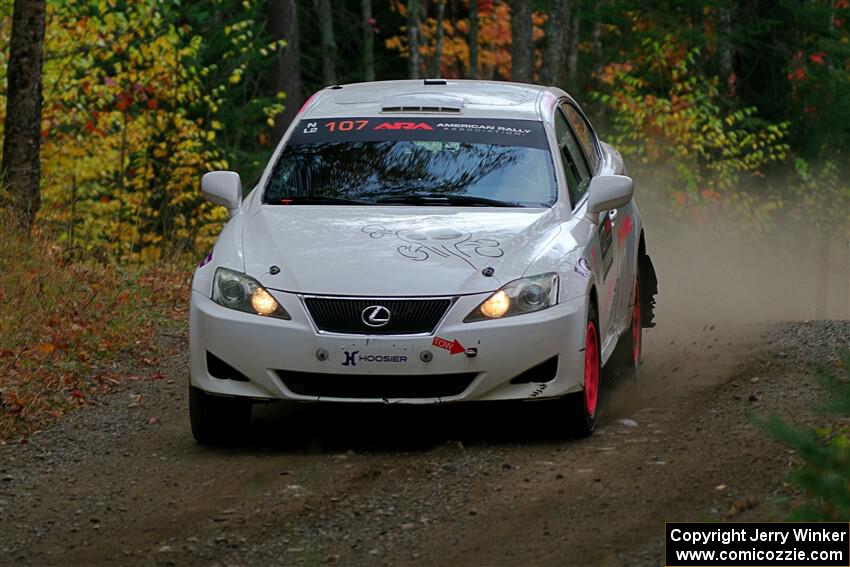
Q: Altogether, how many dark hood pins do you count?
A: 2